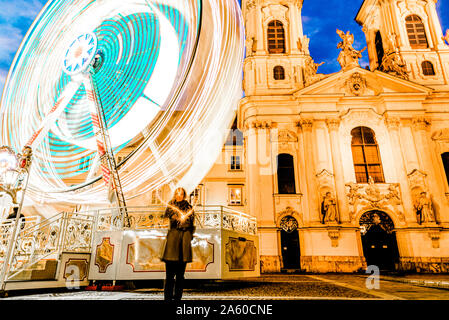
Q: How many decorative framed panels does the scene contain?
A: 4